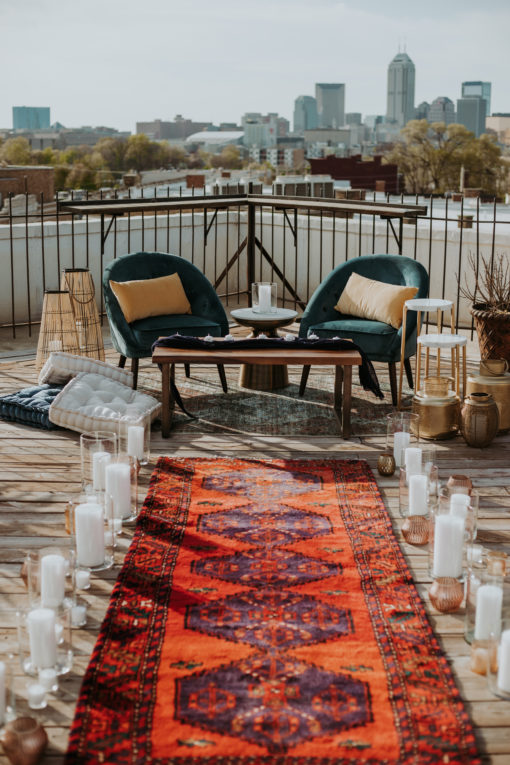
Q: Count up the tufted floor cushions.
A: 3